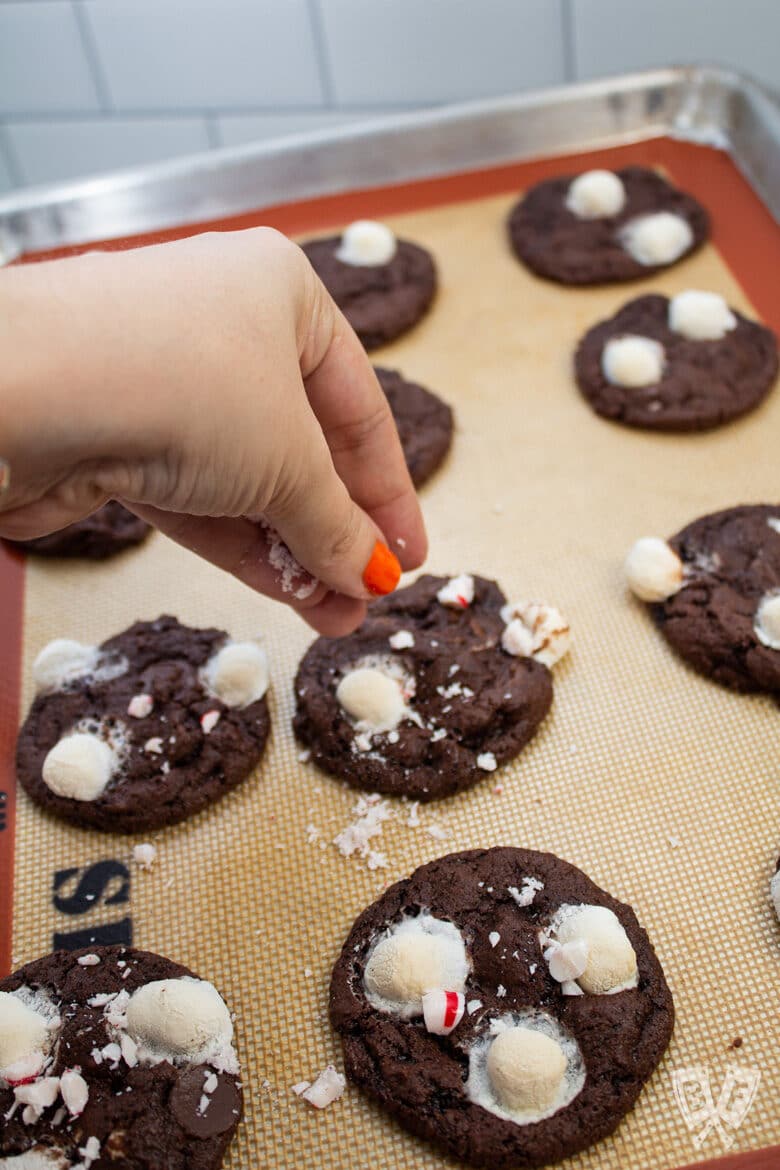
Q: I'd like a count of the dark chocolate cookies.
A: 11